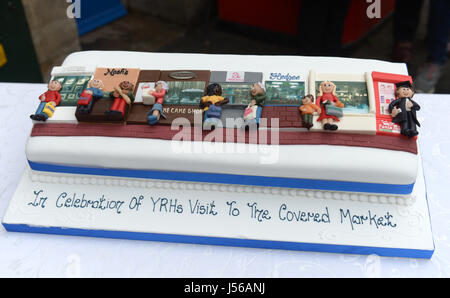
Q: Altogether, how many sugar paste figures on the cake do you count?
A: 9